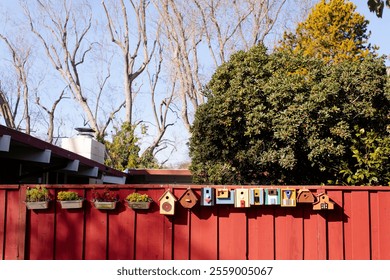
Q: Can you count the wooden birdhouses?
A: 10